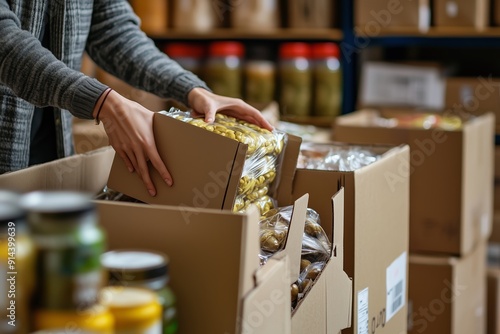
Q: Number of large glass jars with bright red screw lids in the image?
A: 4